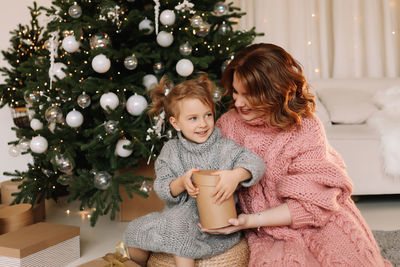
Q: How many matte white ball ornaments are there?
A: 14